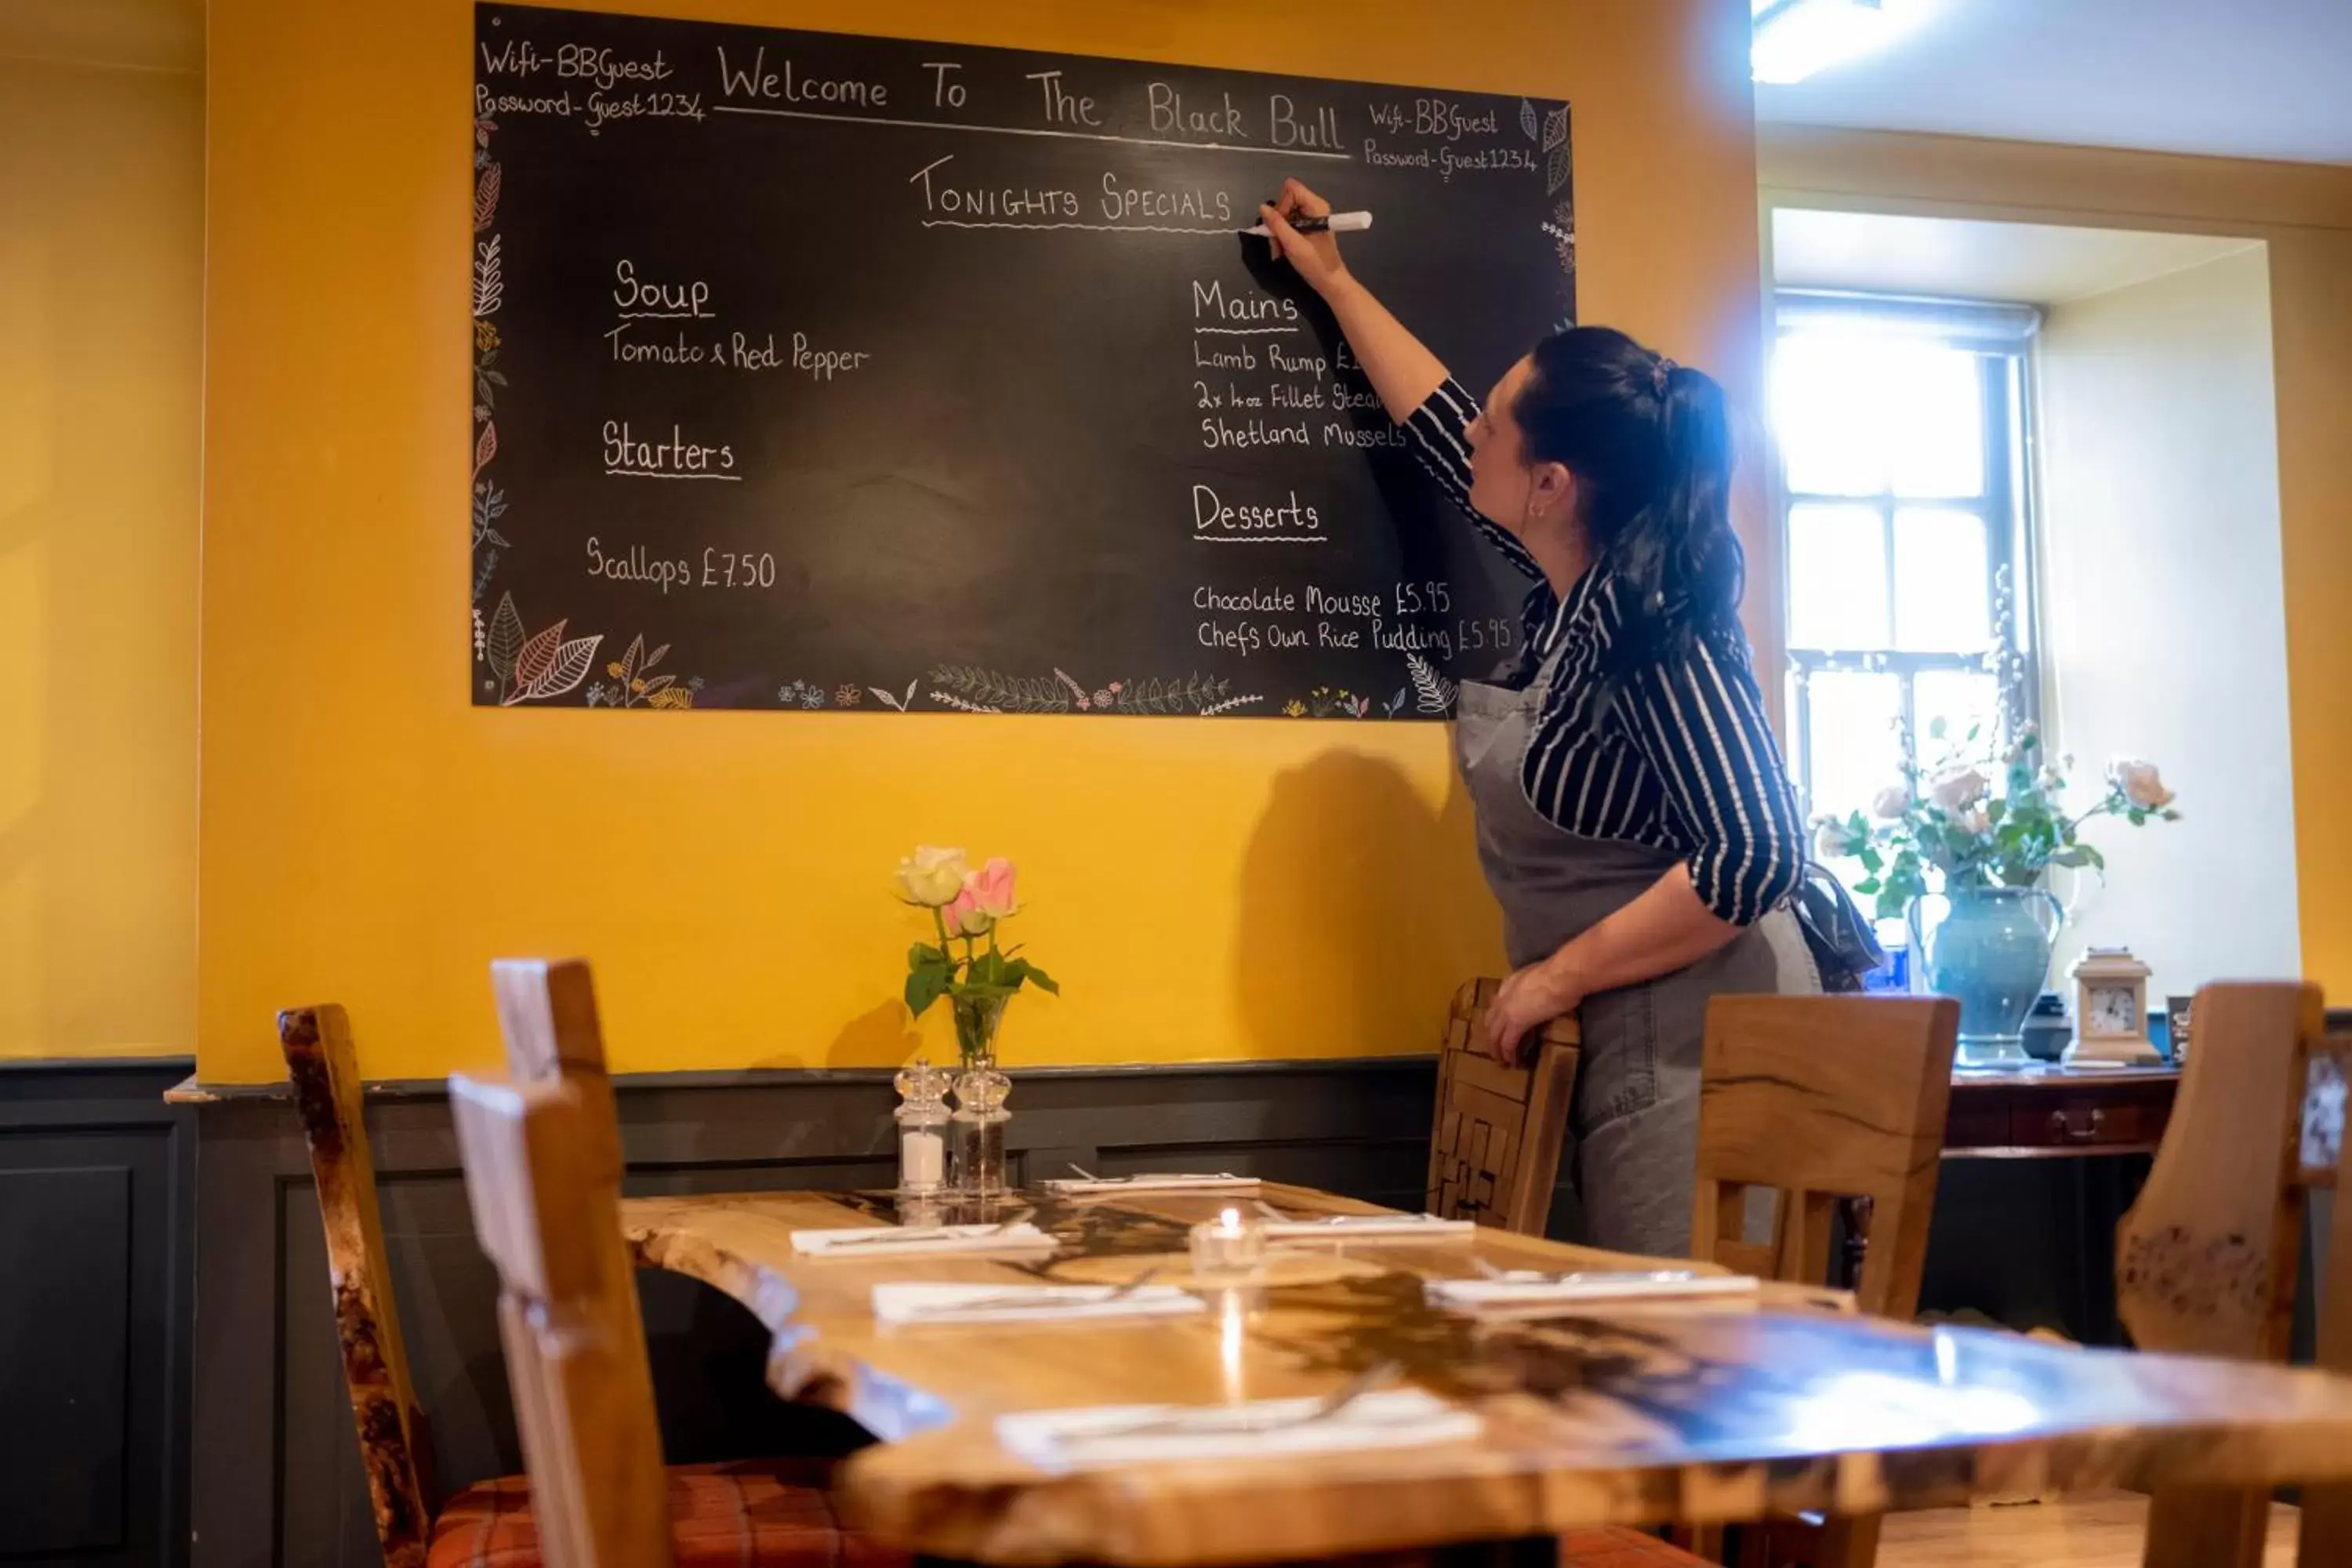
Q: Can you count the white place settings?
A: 6